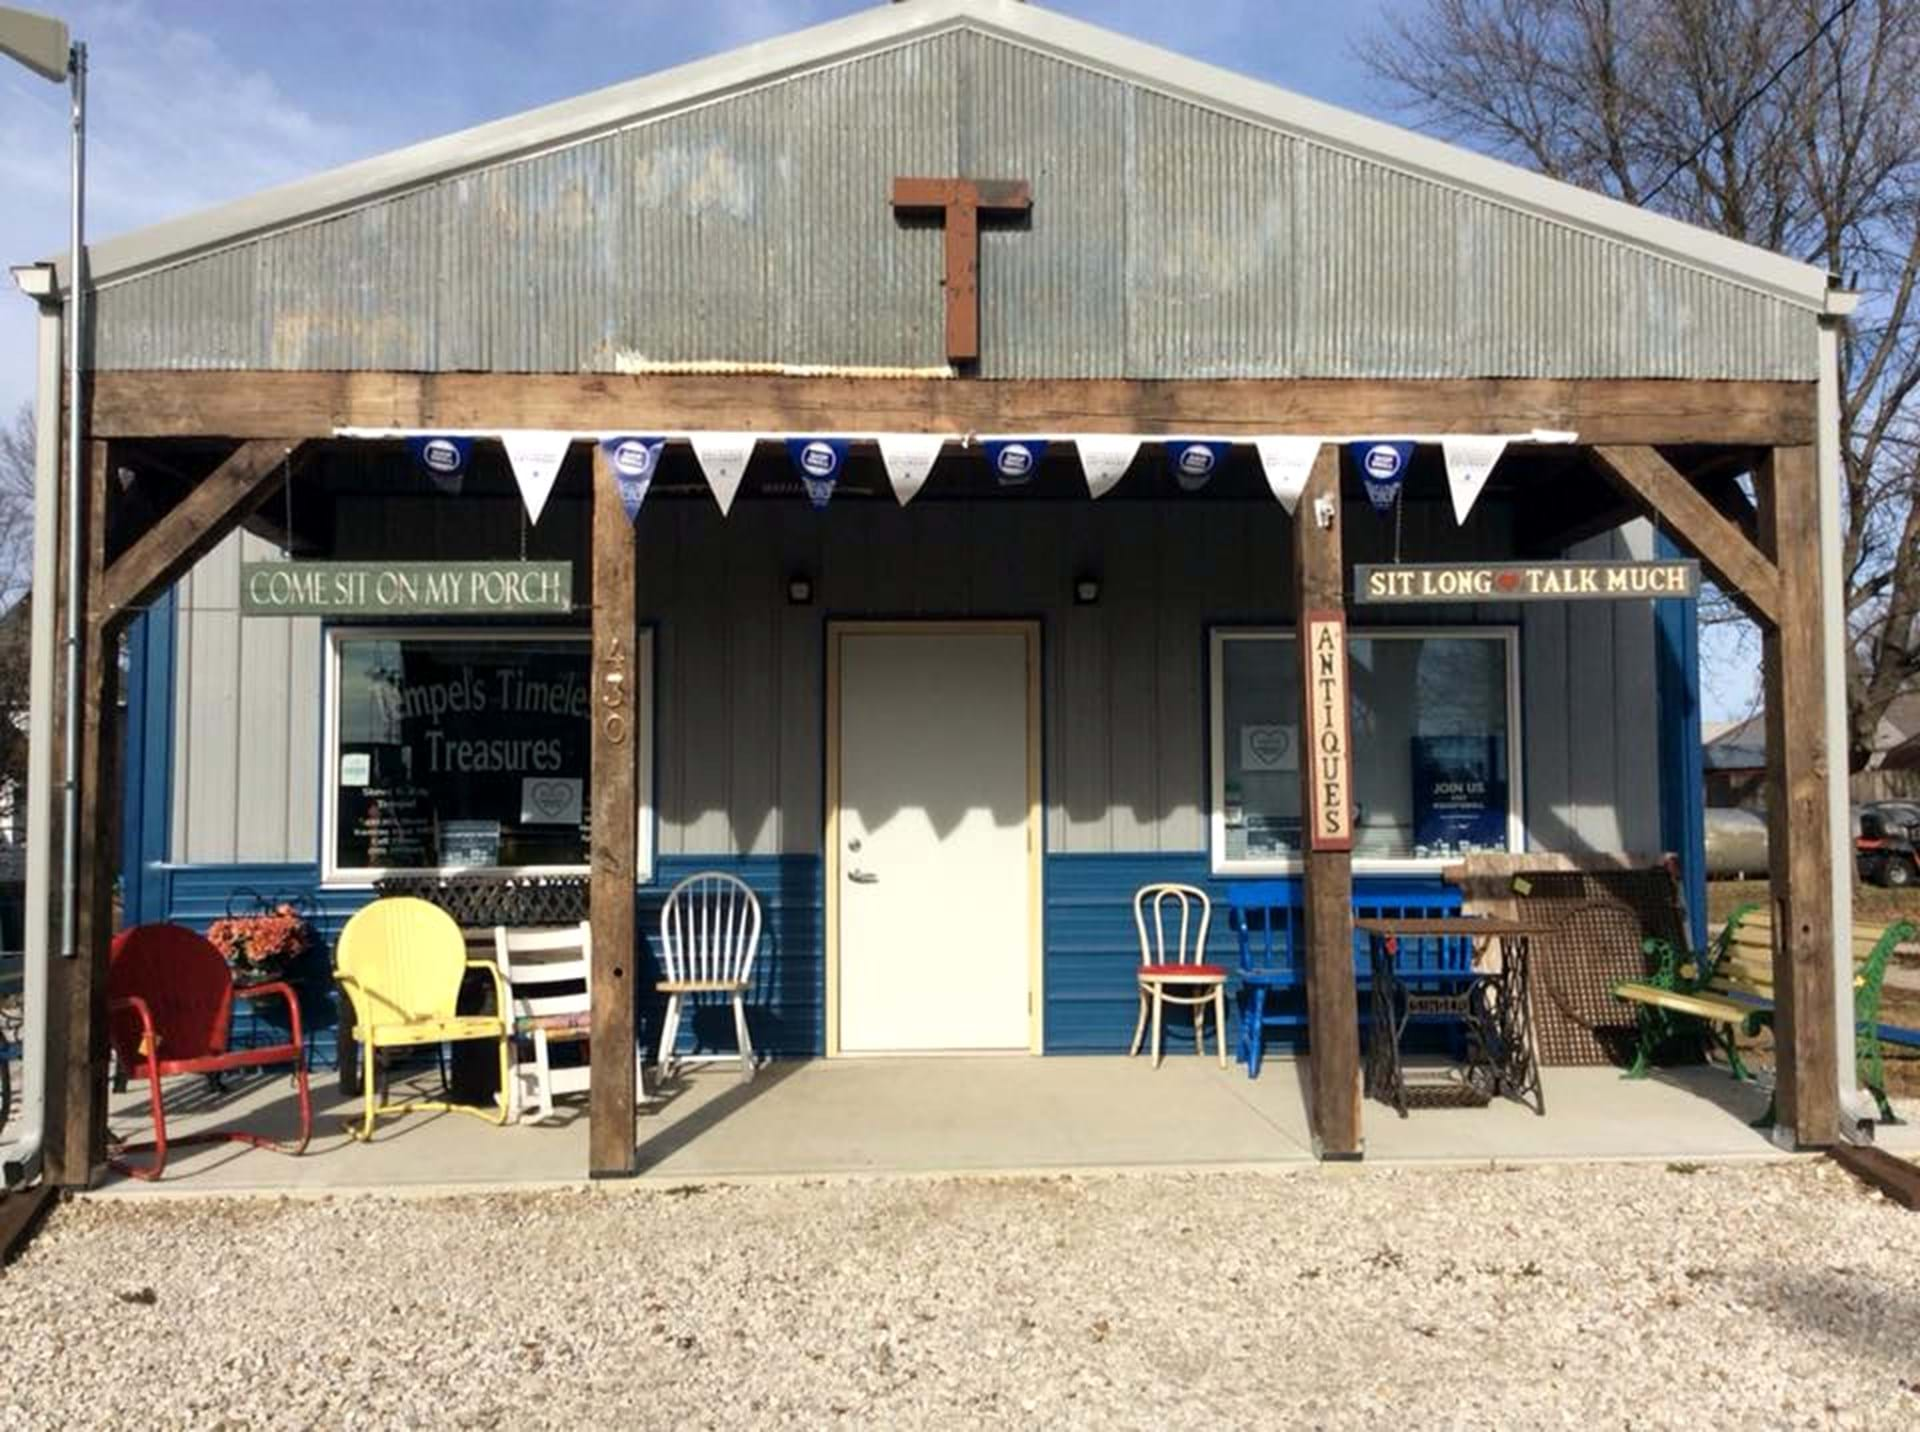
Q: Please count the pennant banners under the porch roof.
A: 12